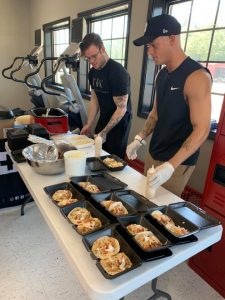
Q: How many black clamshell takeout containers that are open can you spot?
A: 8